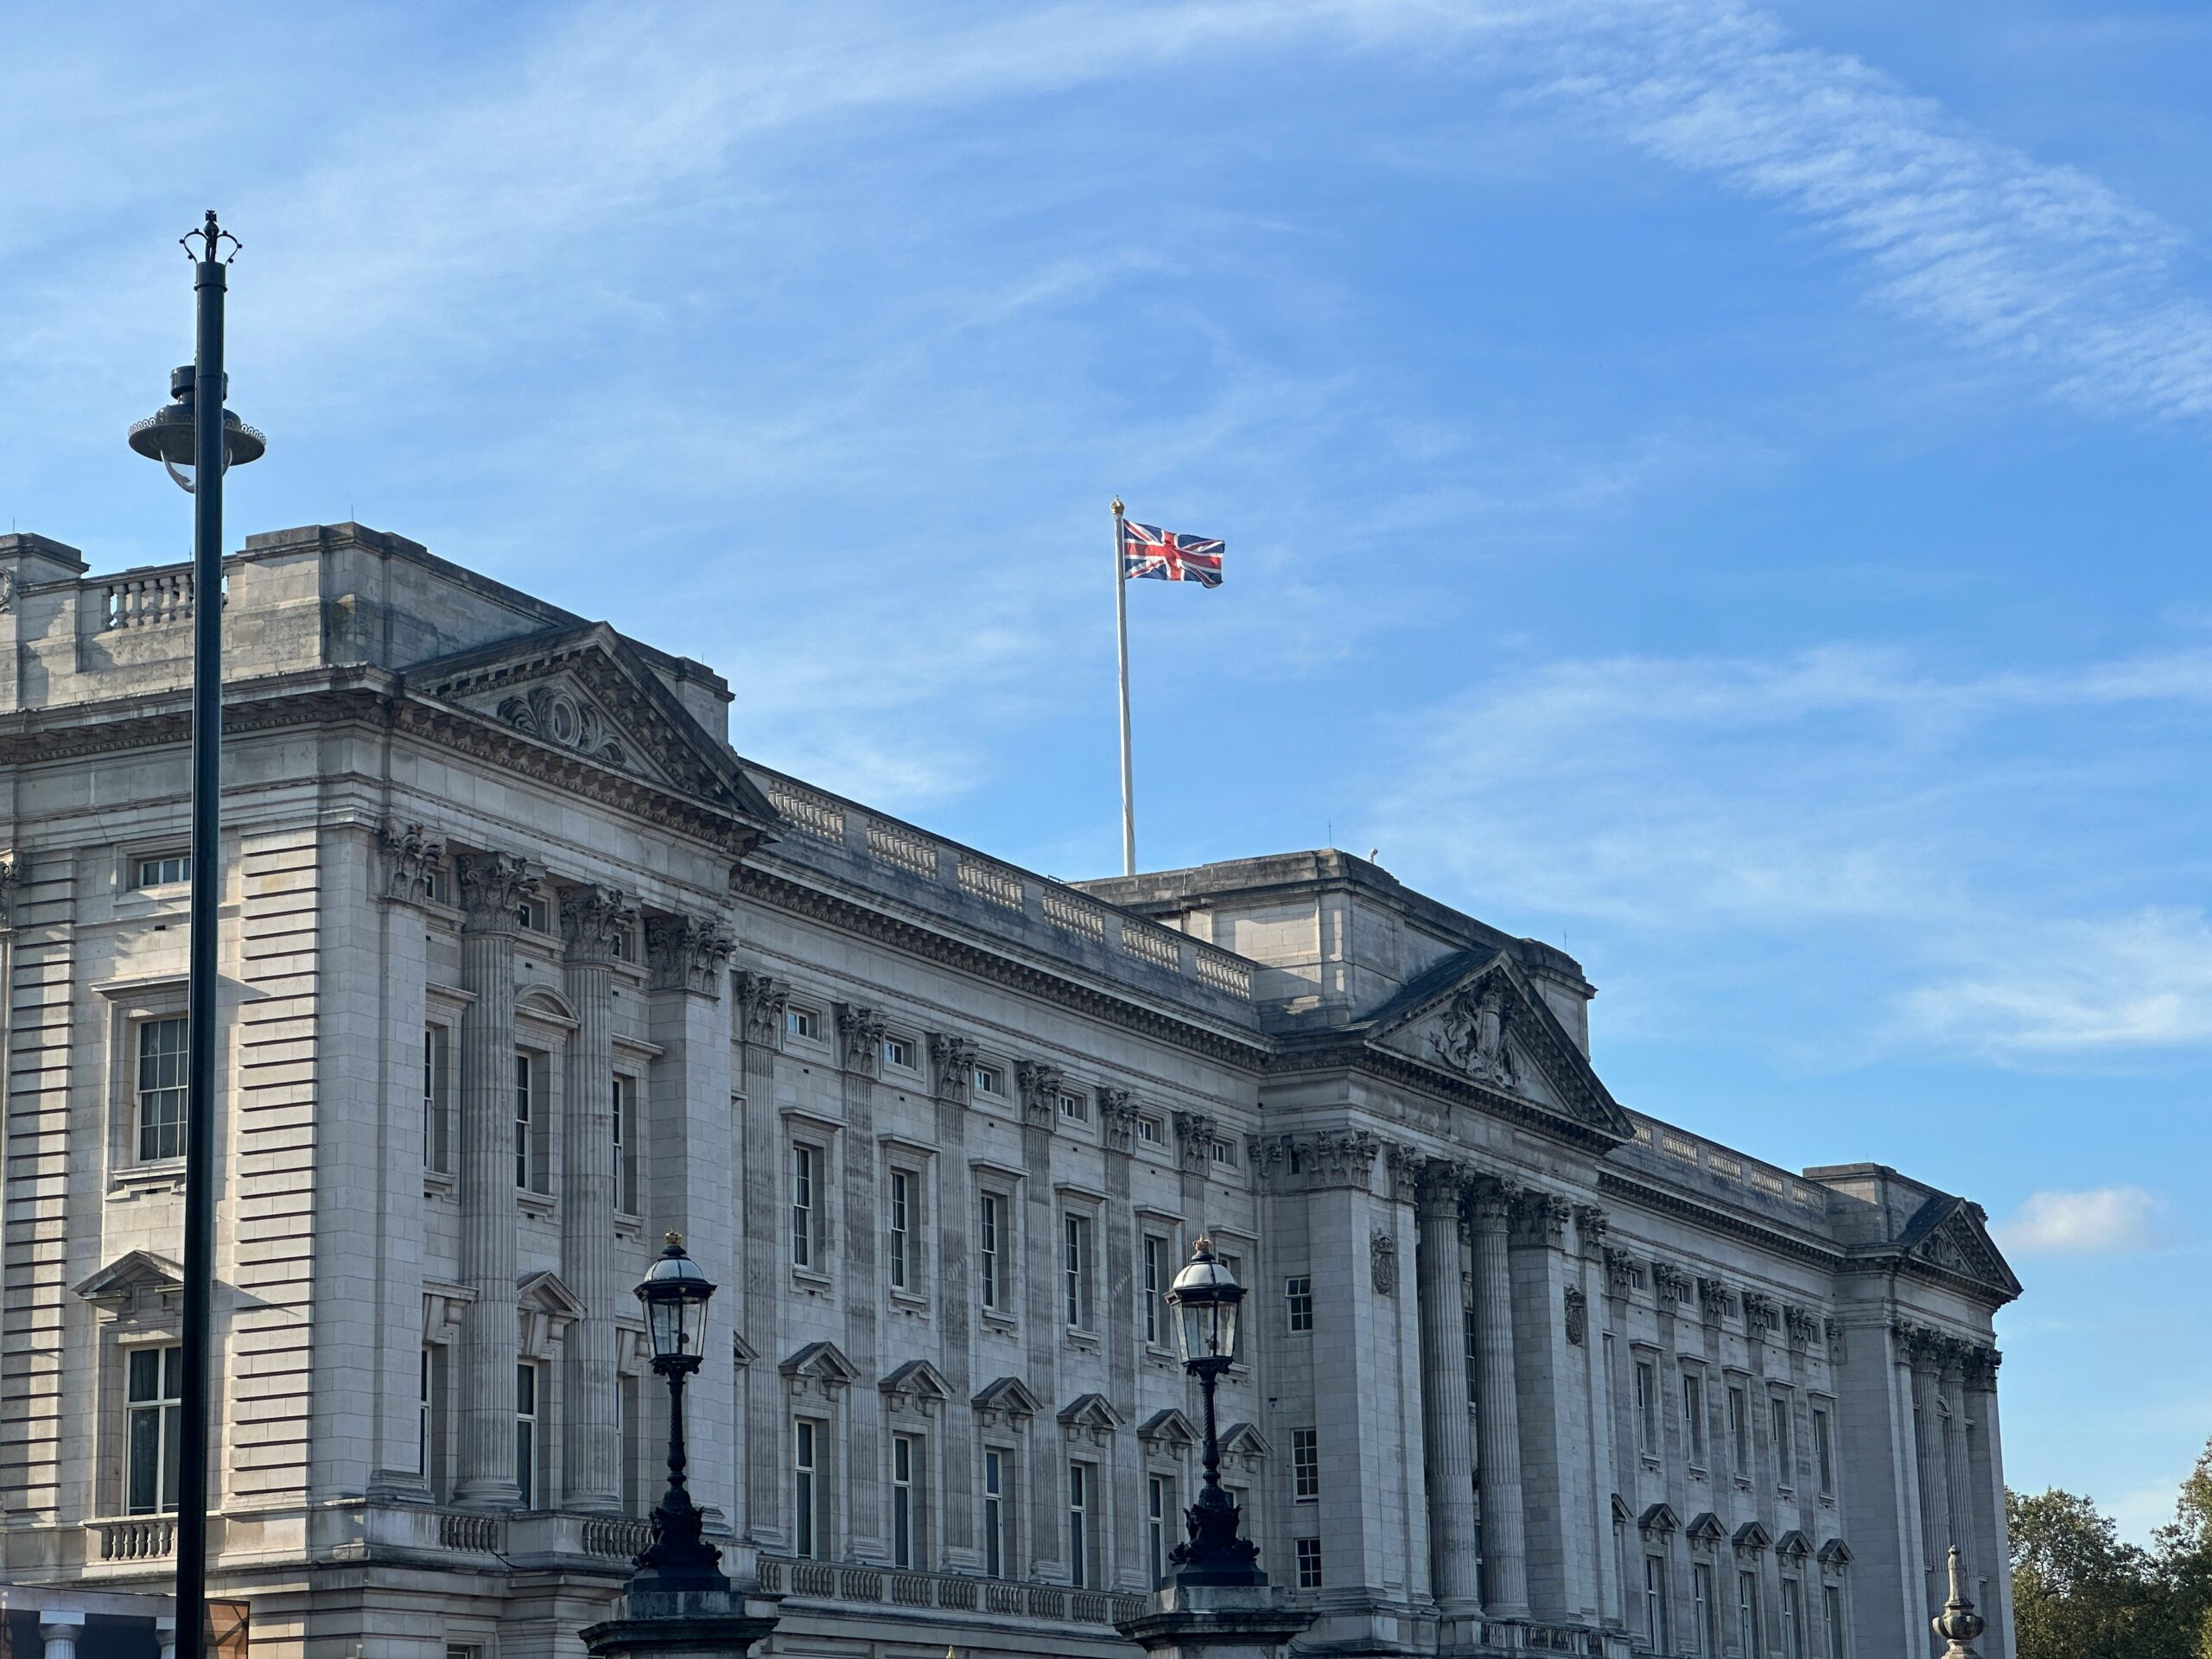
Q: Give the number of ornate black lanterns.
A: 2